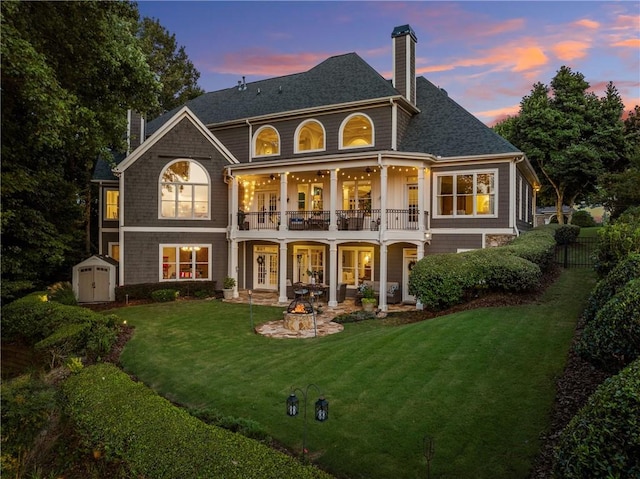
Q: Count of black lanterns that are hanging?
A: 2